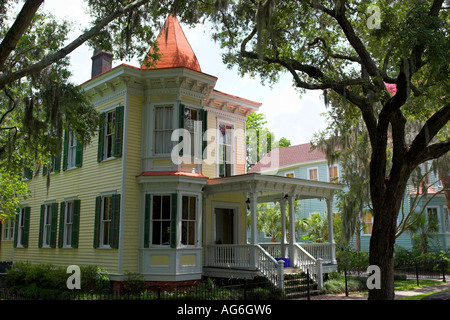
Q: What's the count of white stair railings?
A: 2